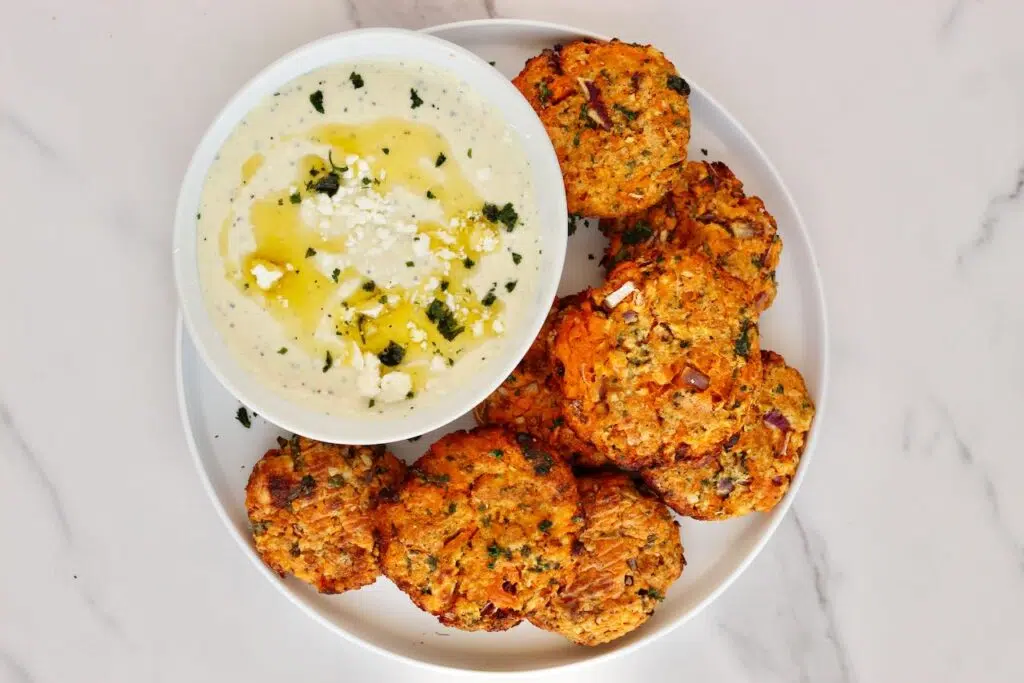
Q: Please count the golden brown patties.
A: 8